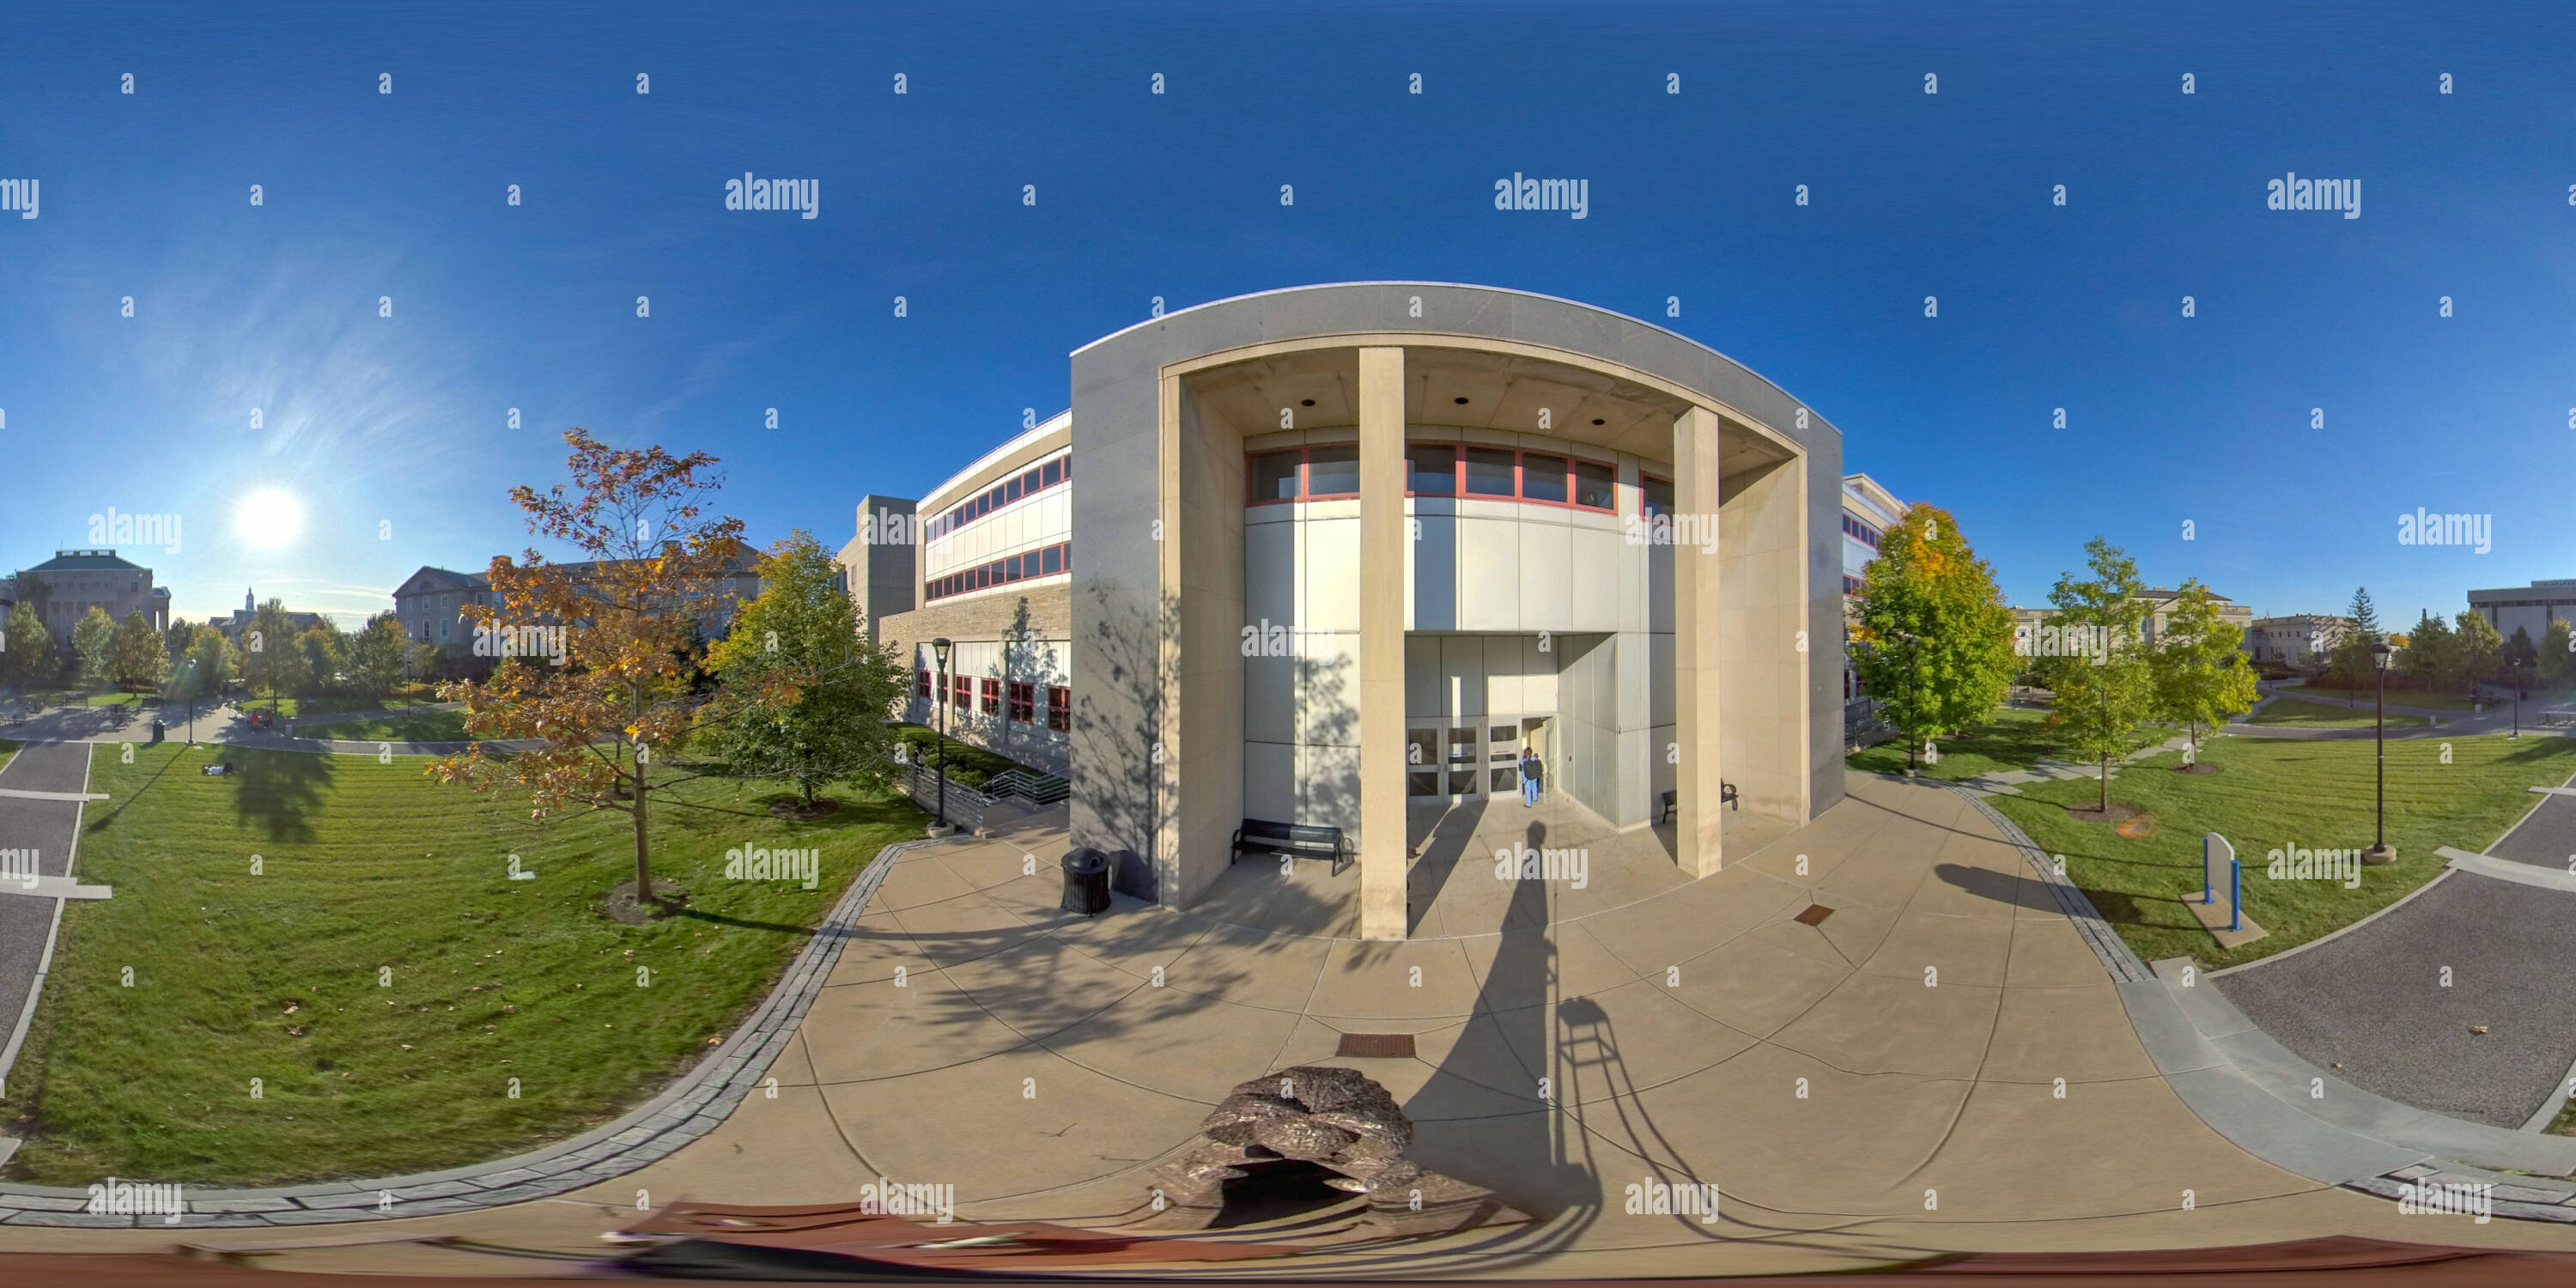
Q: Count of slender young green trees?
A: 2